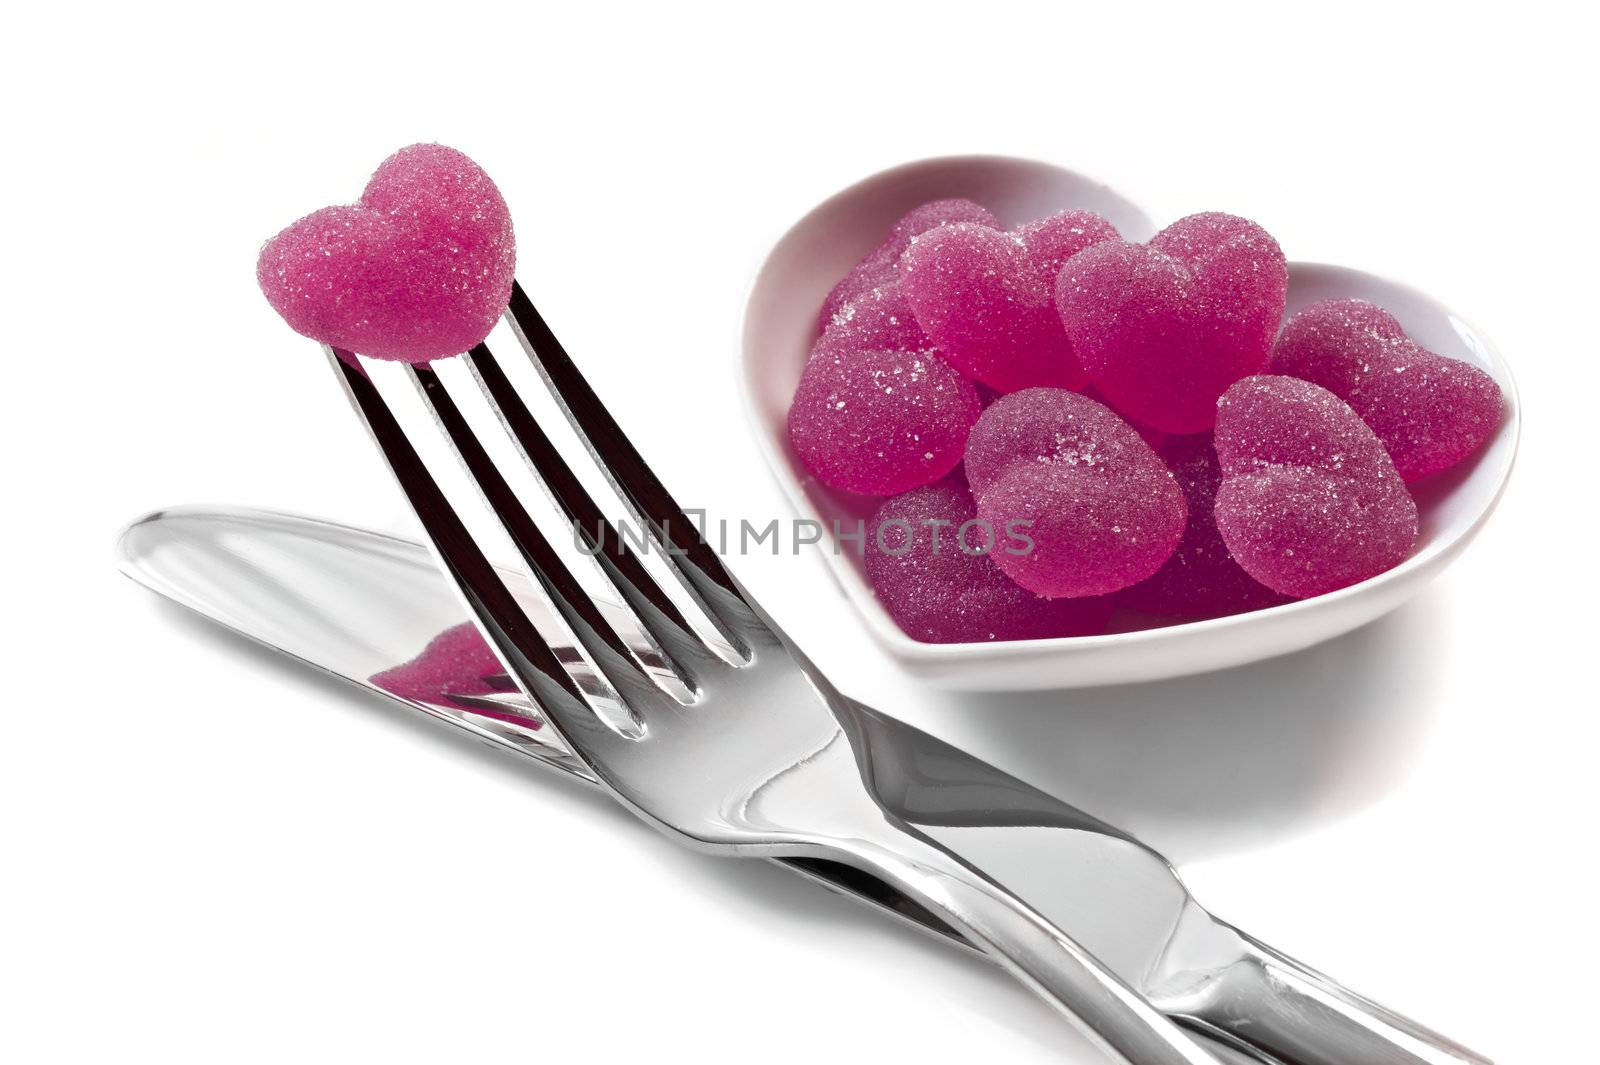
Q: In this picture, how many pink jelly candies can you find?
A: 10